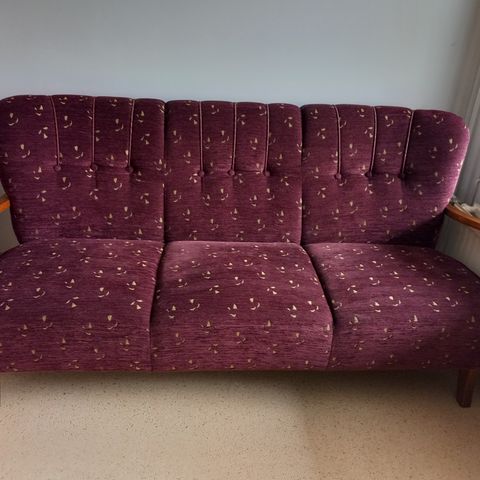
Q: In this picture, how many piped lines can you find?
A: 9